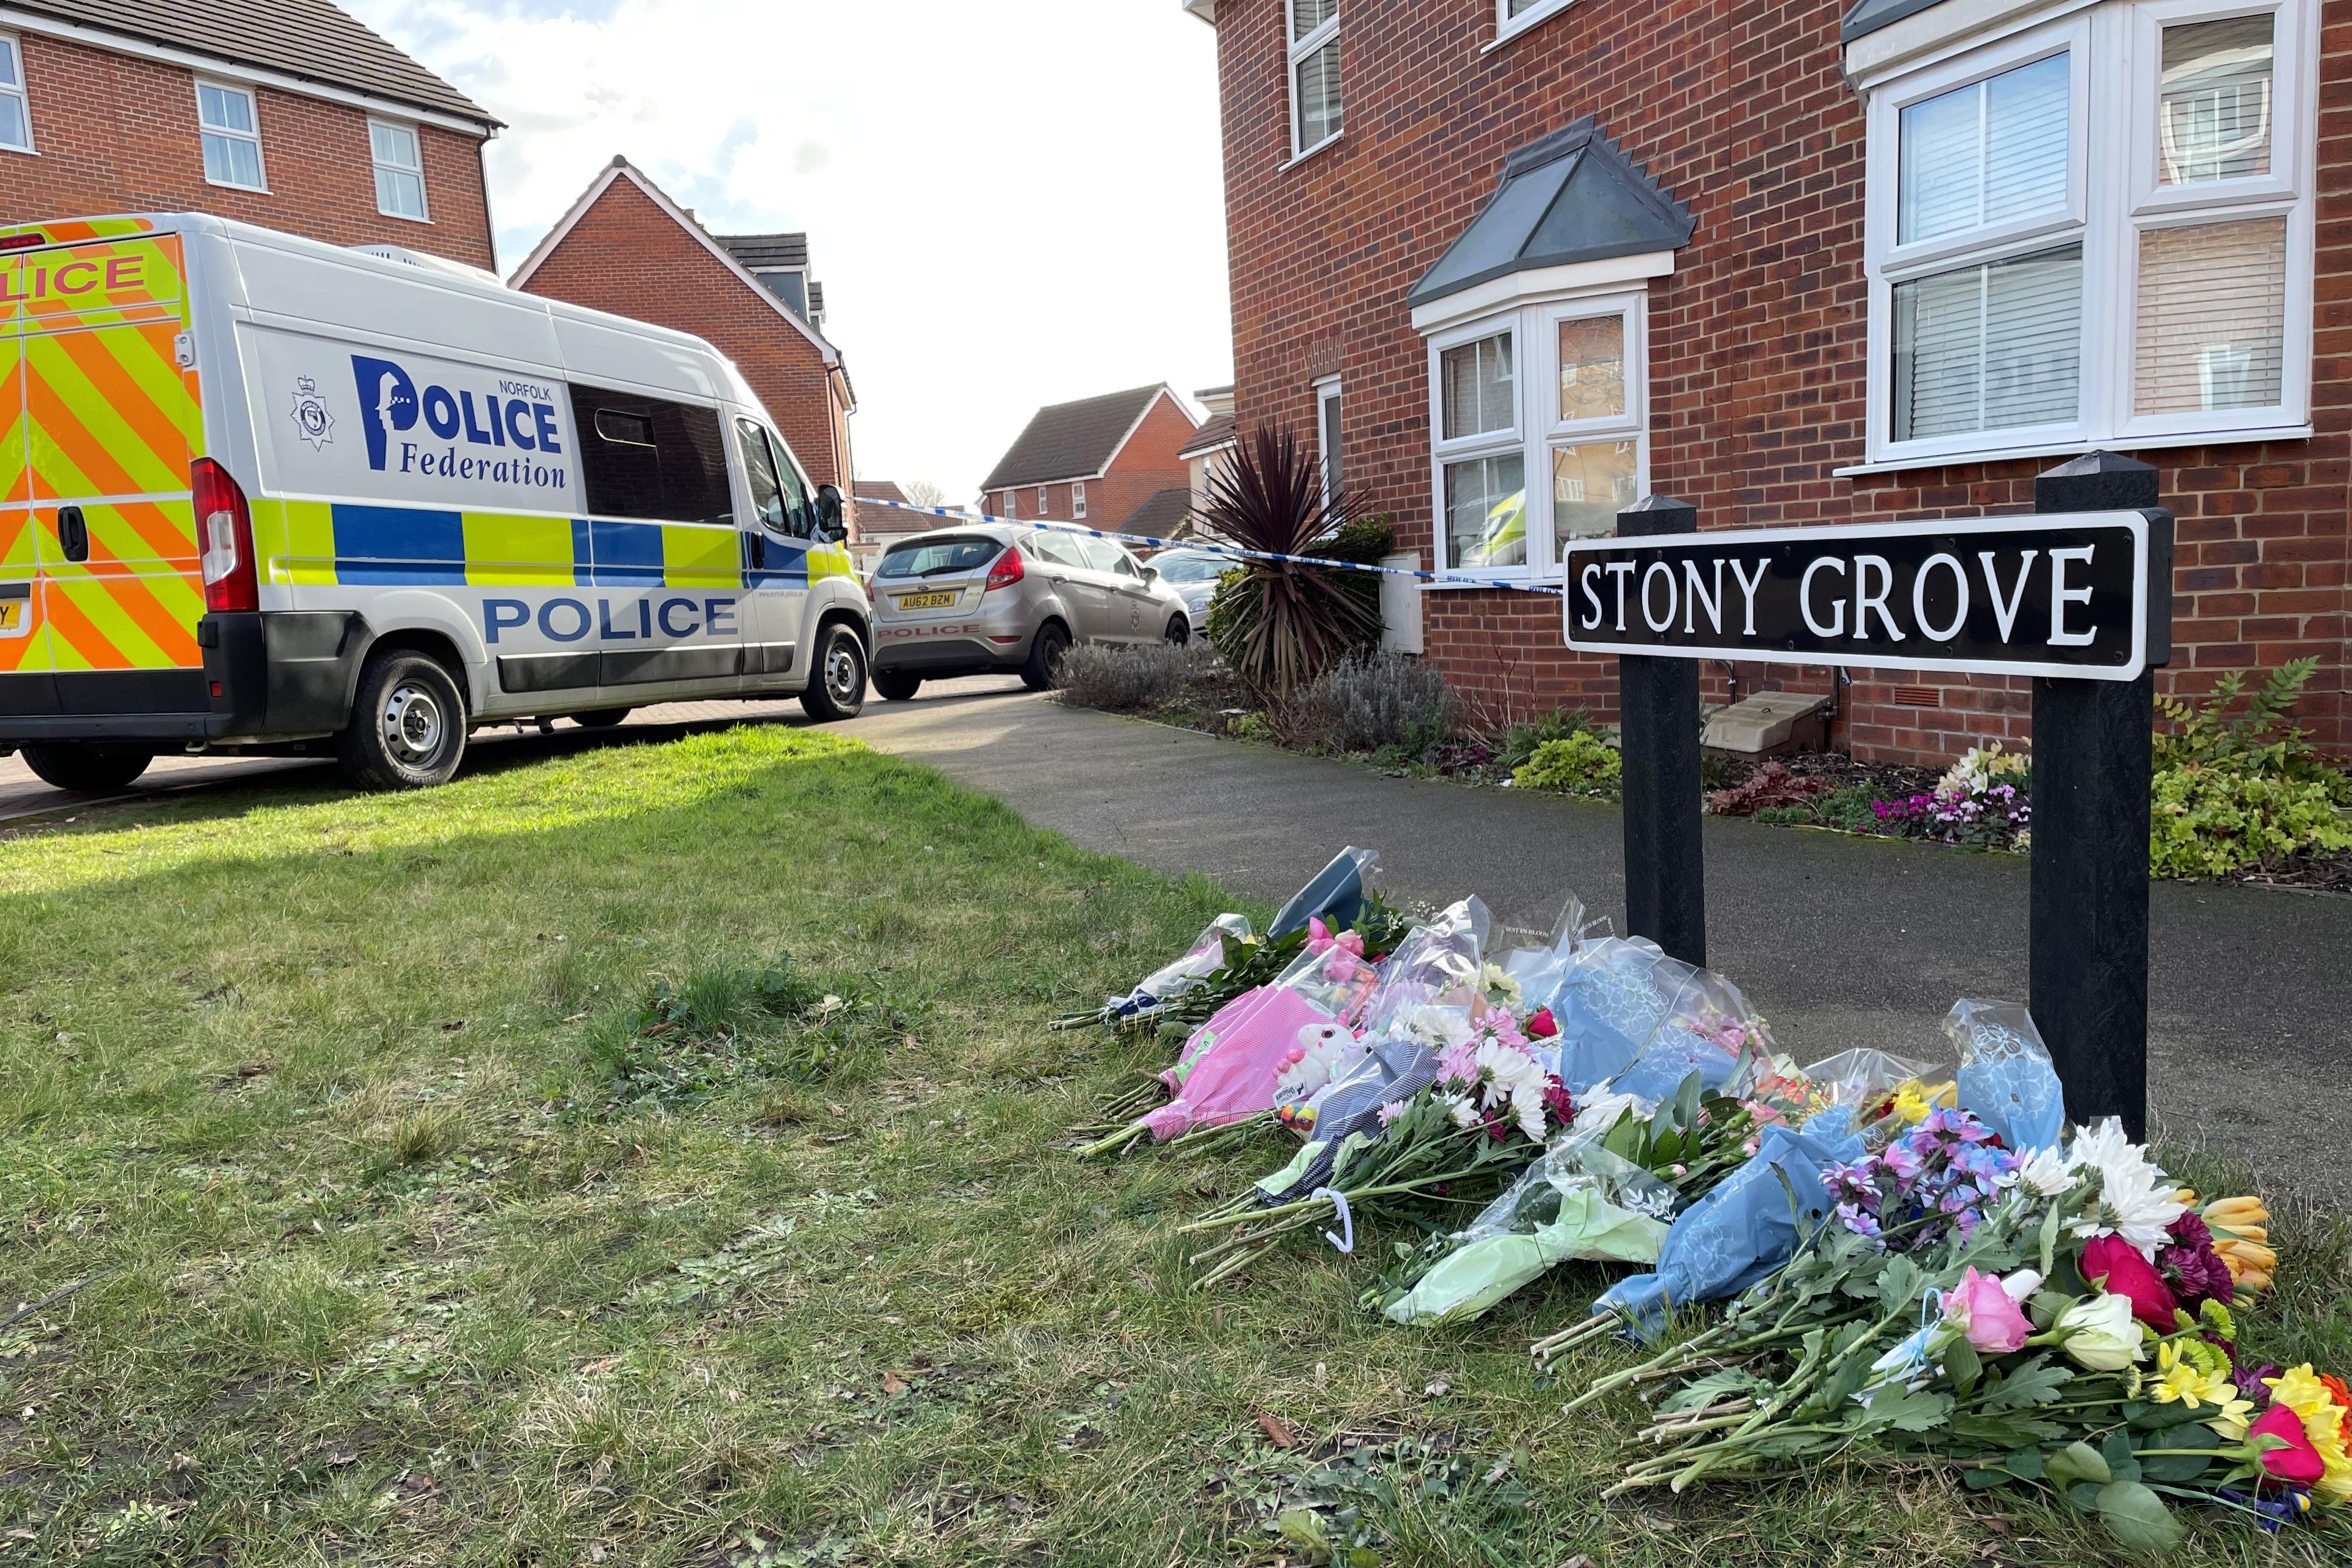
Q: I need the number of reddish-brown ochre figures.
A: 0